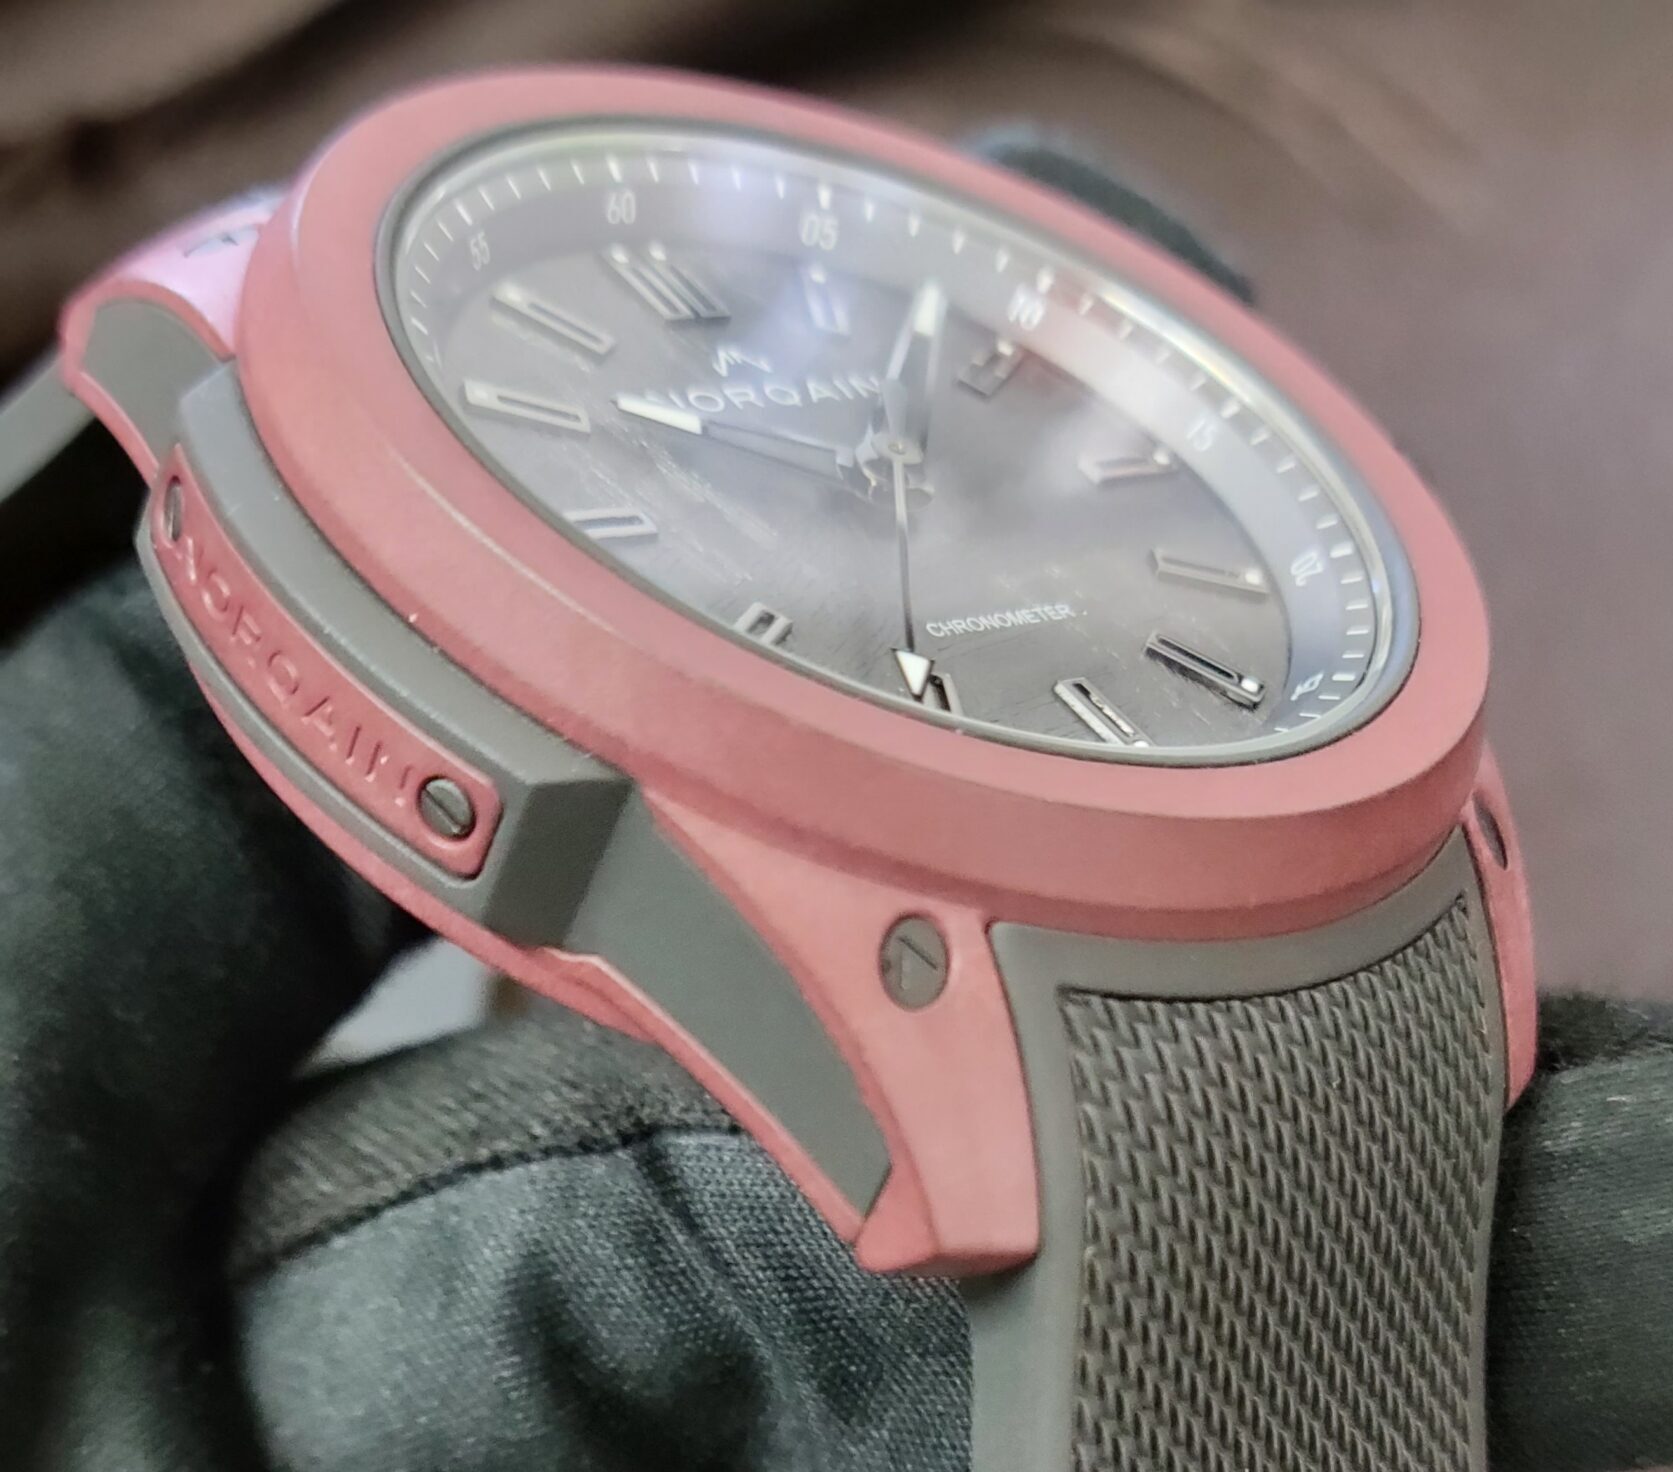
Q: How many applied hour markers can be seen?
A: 12